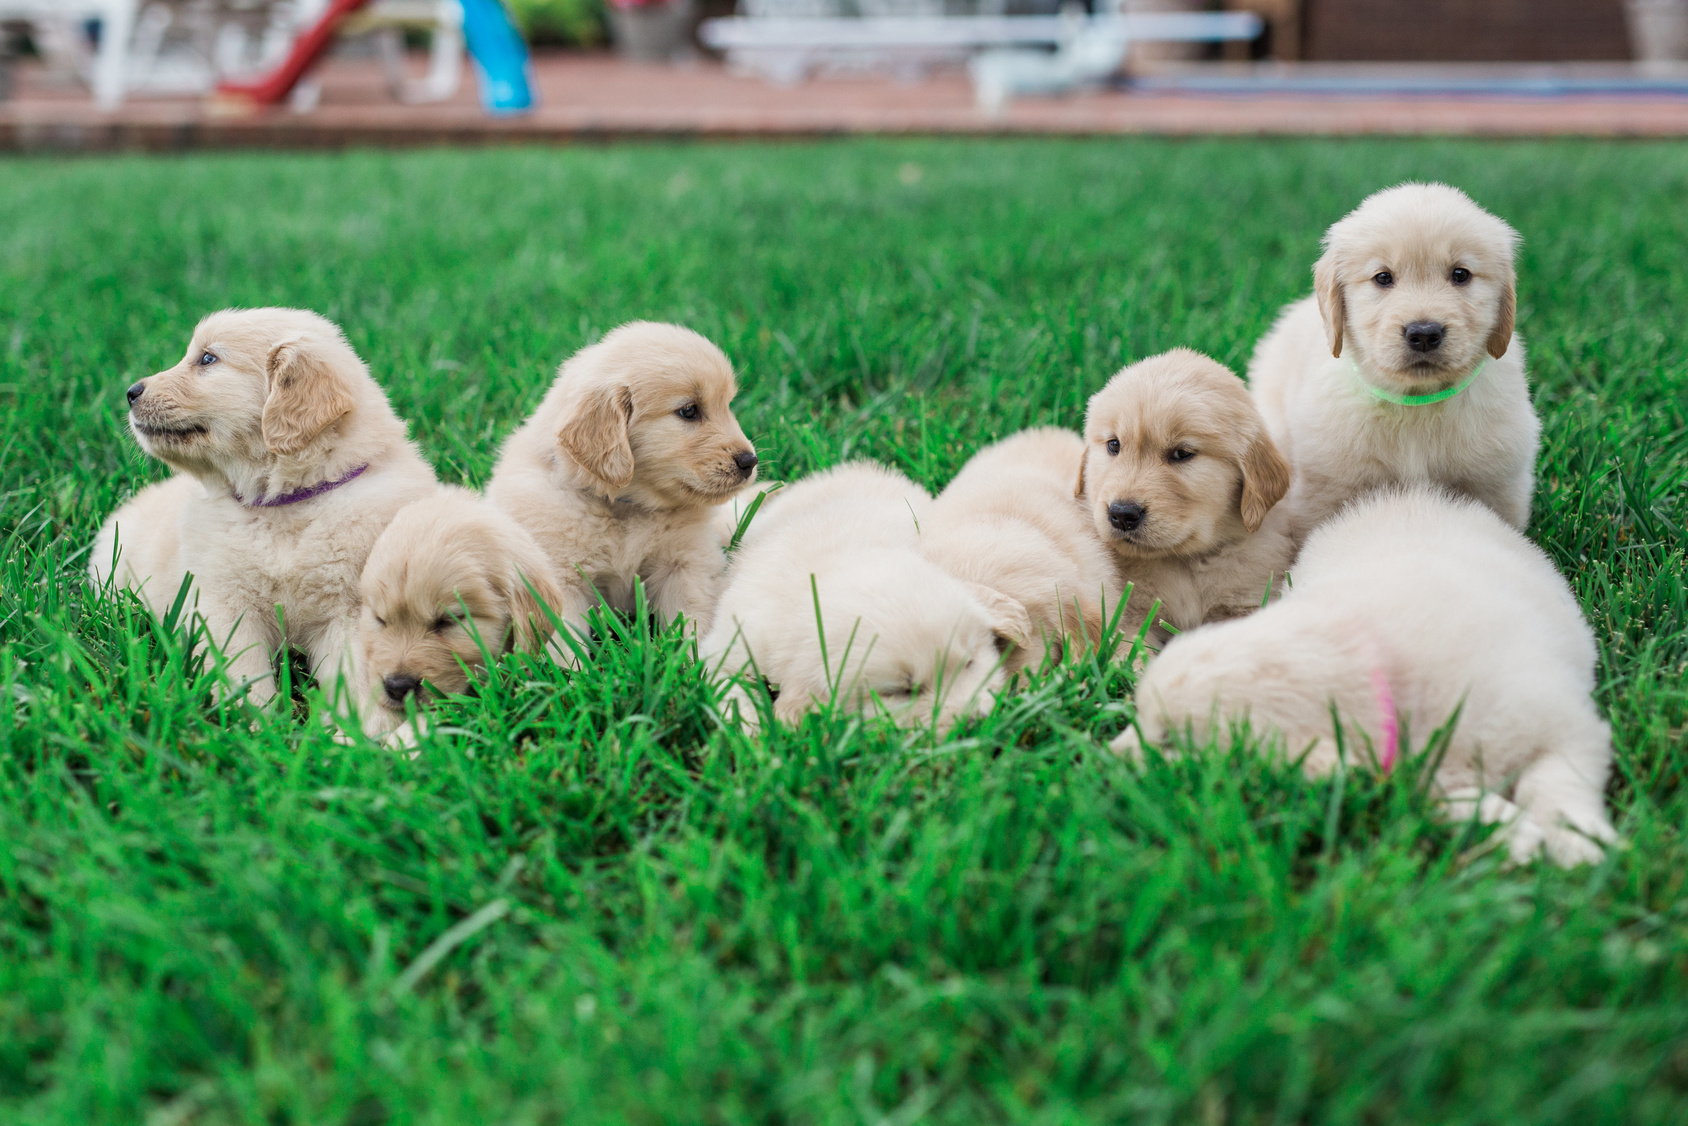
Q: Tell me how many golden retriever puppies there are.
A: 8